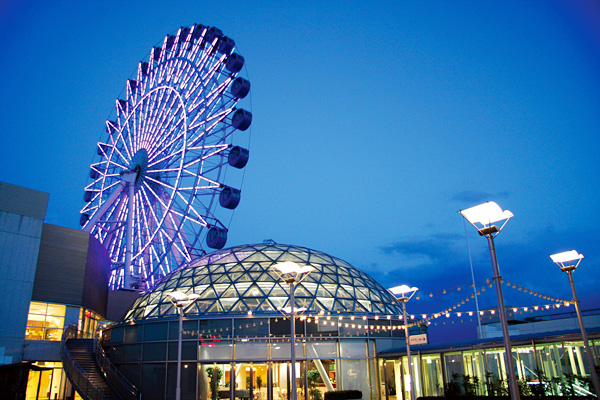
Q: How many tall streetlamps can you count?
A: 5